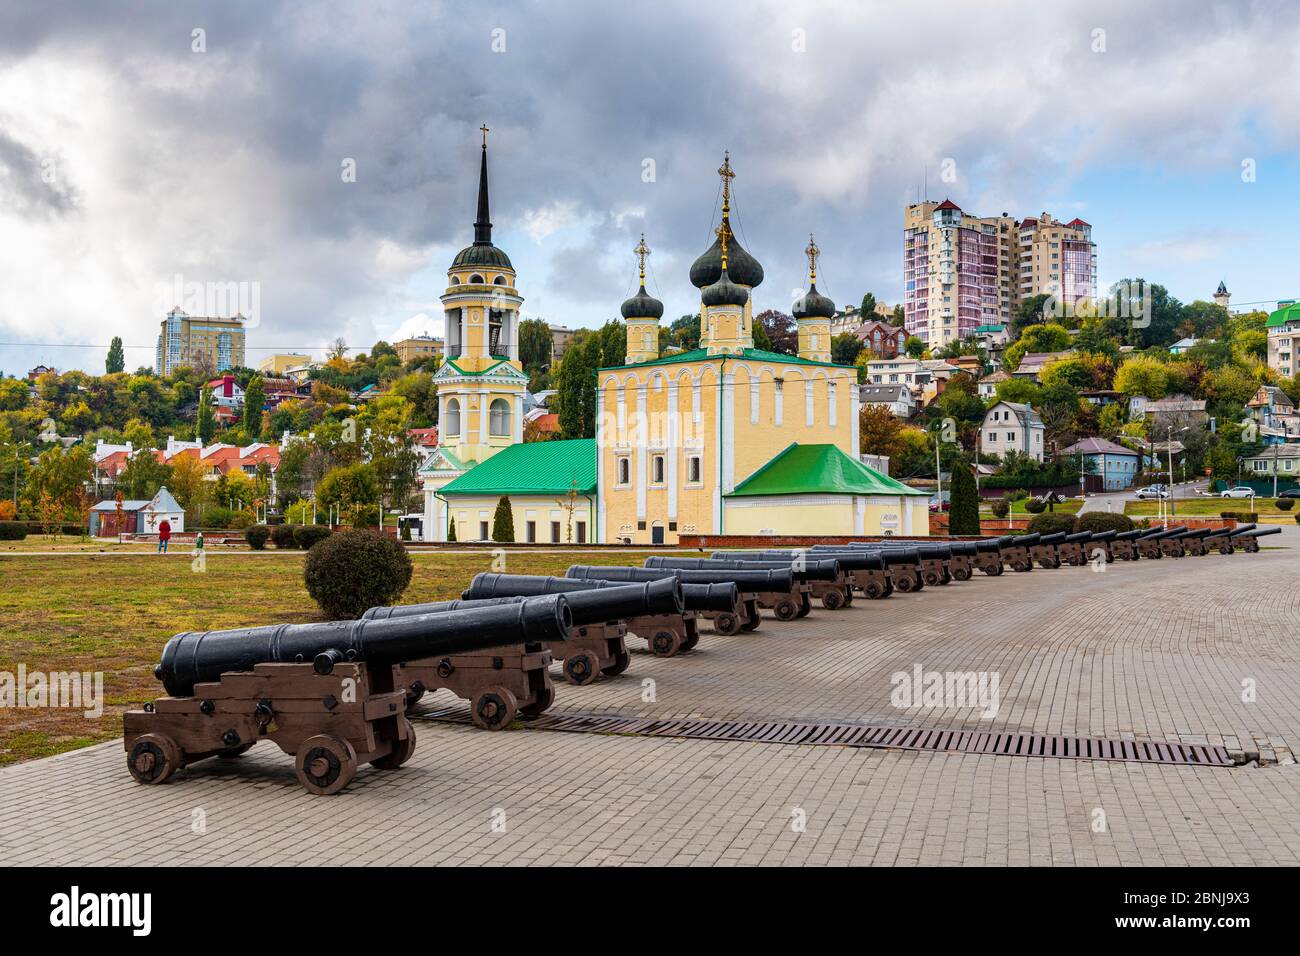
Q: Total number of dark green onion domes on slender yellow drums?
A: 4